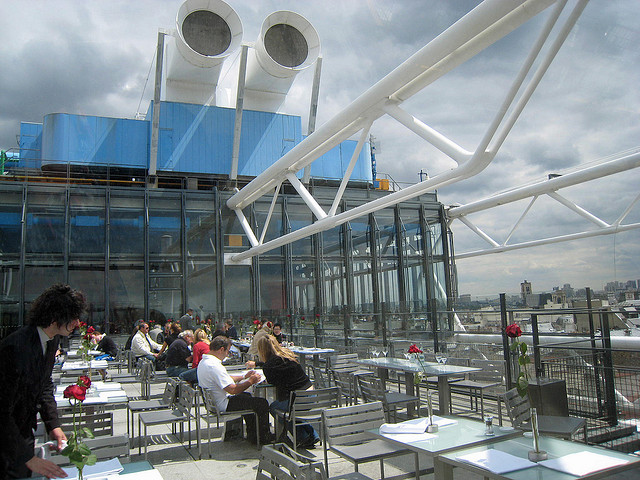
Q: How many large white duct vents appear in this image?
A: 2